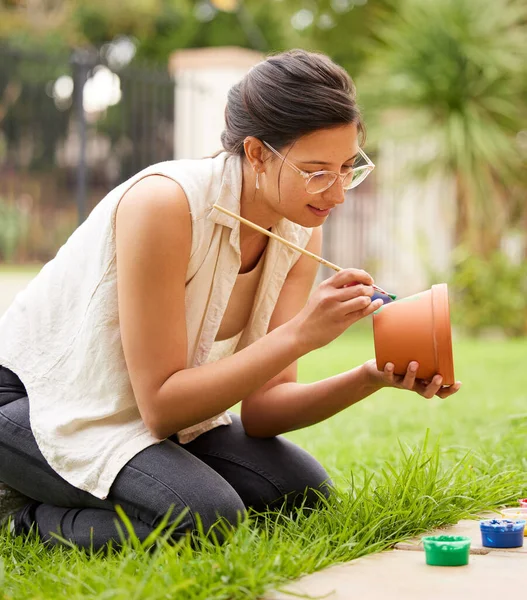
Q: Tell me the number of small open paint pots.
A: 4